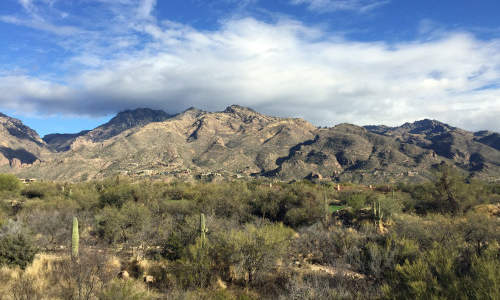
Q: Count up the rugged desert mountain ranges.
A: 1